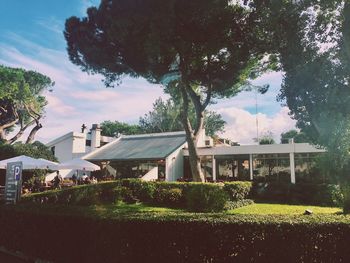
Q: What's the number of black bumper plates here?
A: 0